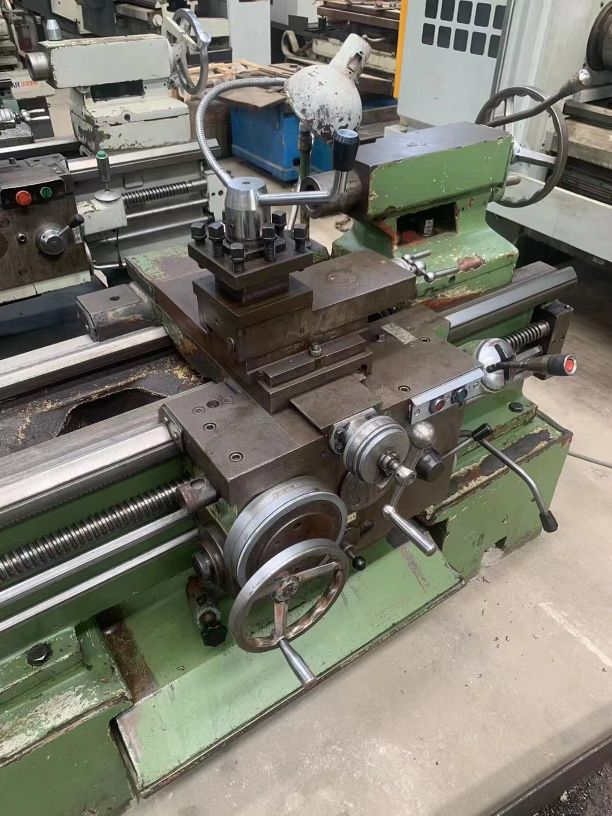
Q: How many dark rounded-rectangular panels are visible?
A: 10